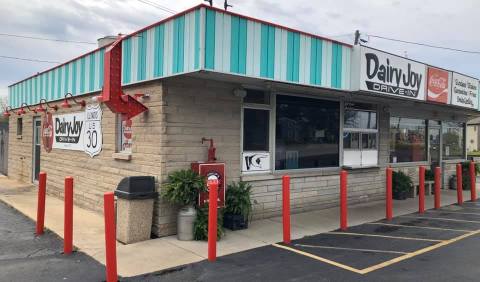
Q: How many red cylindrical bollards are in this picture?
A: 11